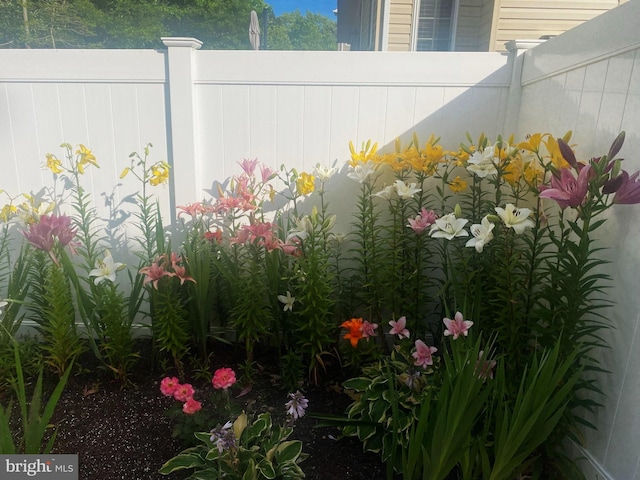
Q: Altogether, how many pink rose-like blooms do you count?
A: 4